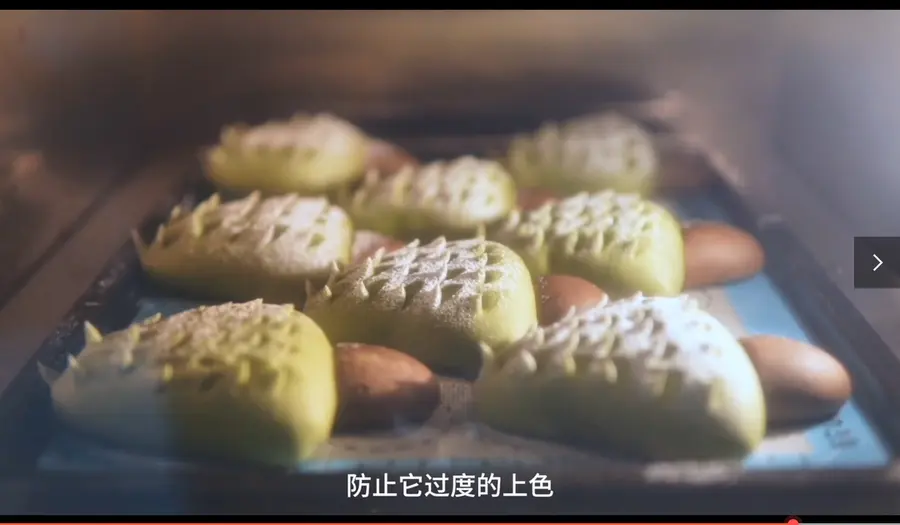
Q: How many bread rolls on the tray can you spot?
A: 8